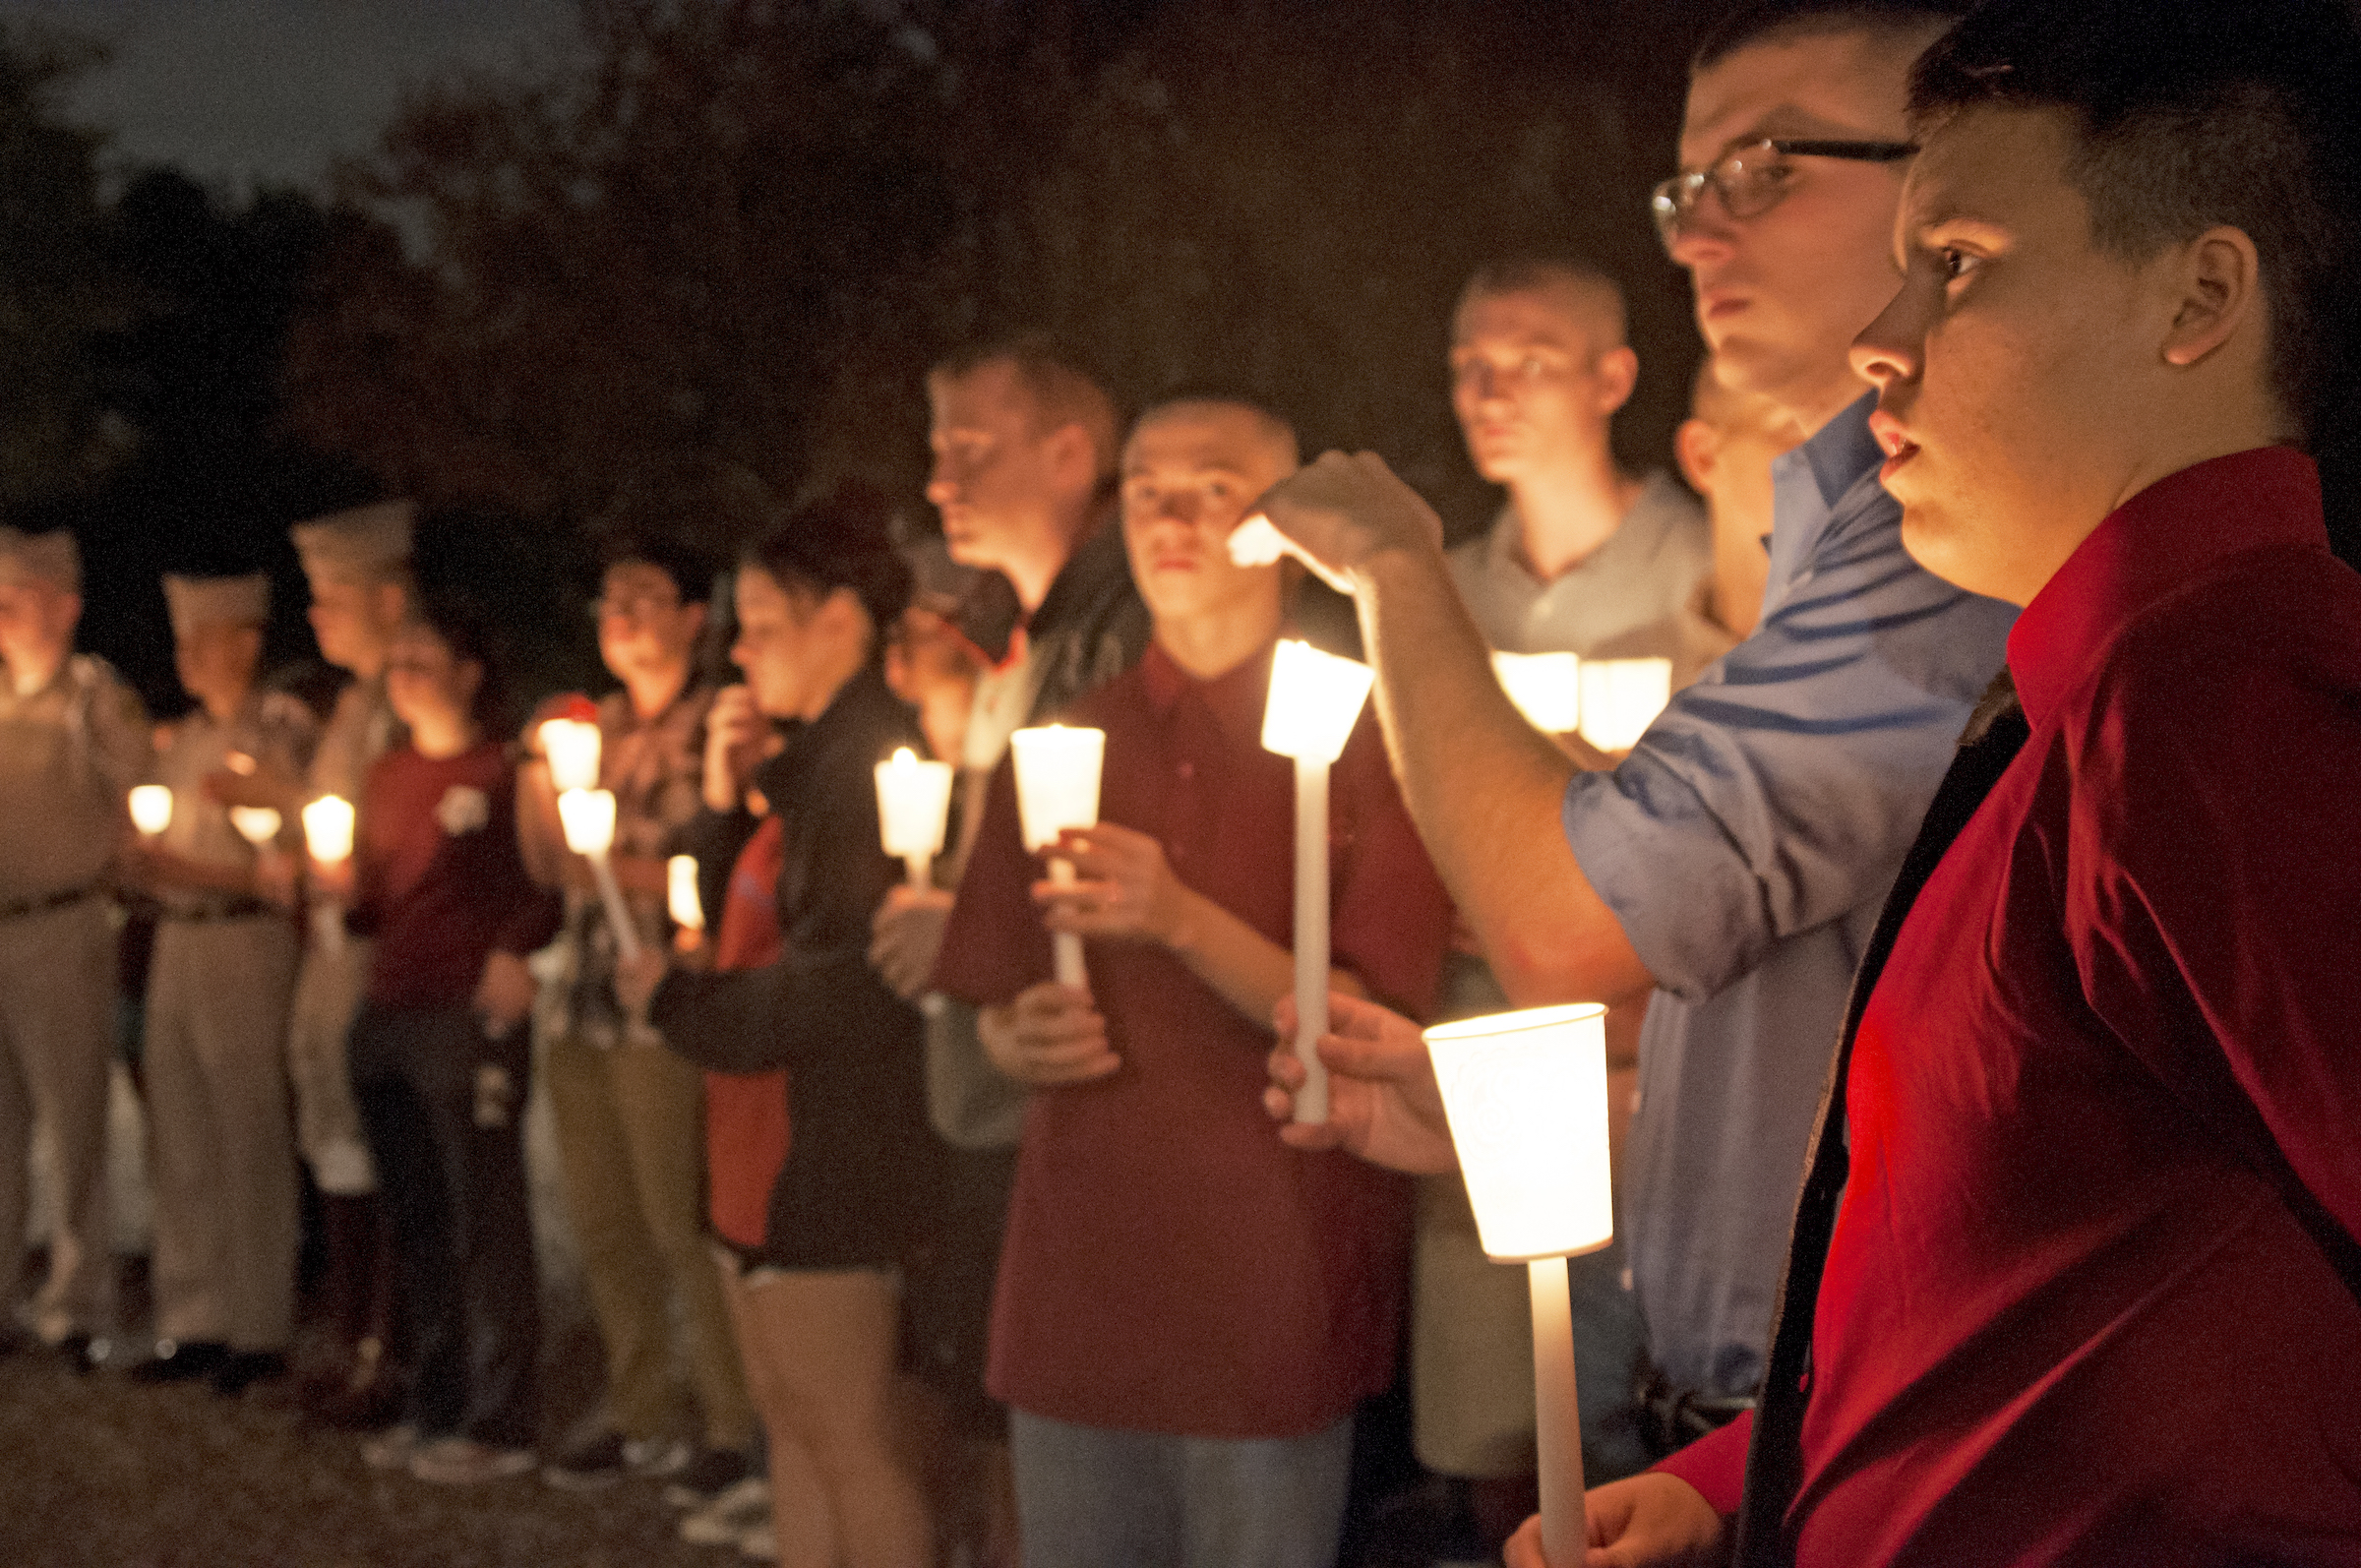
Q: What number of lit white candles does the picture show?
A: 12